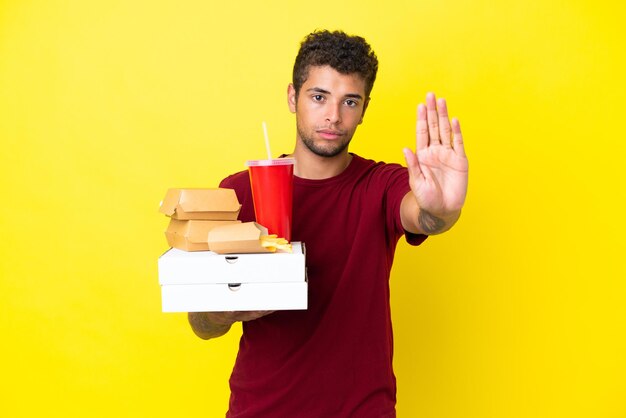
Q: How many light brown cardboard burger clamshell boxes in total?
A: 2